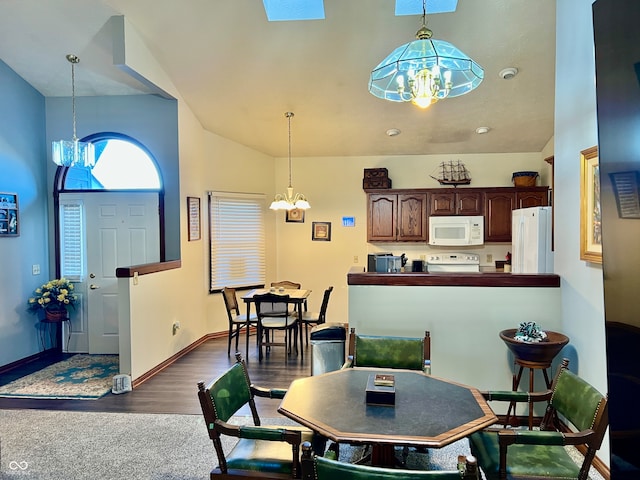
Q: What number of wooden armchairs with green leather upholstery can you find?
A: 4